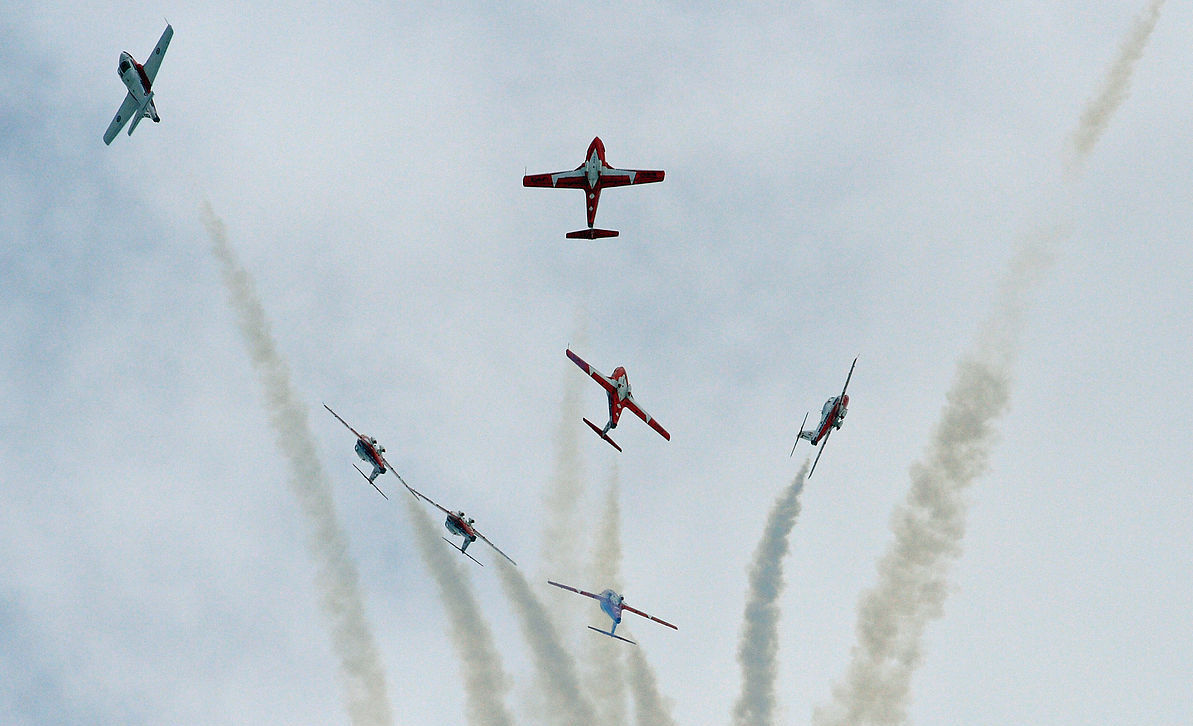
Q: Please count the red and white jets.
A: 7